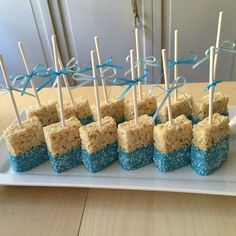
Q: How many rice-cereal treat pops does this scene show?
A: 12